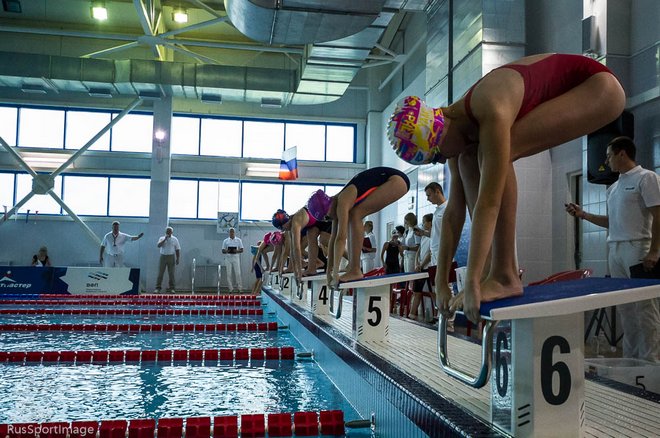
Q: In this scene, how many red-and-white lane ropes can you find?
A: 6